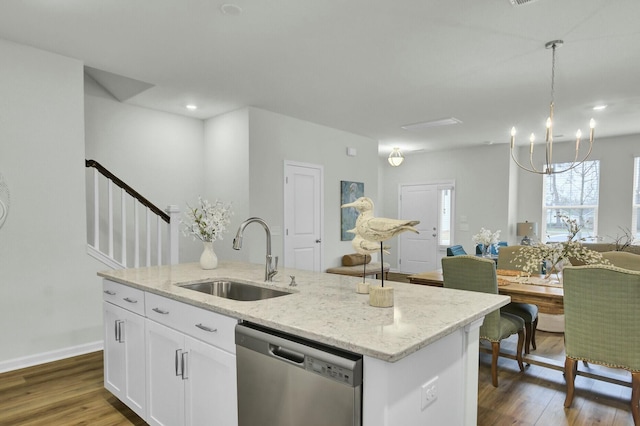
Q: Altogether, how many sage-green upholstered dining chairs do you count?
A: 4